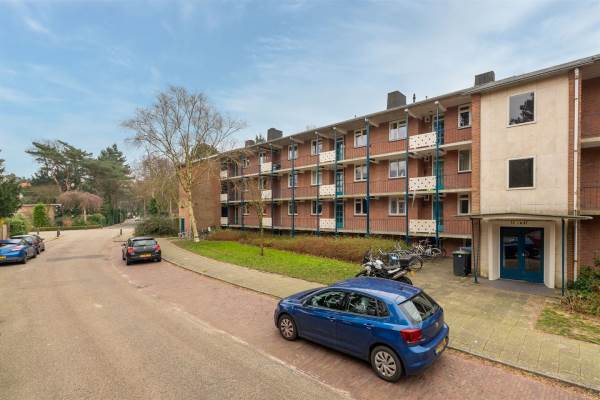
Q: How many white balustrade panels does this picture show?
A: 12